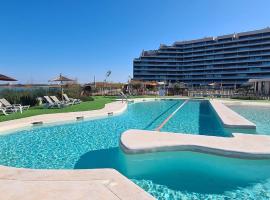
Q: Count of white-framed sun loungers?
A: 5